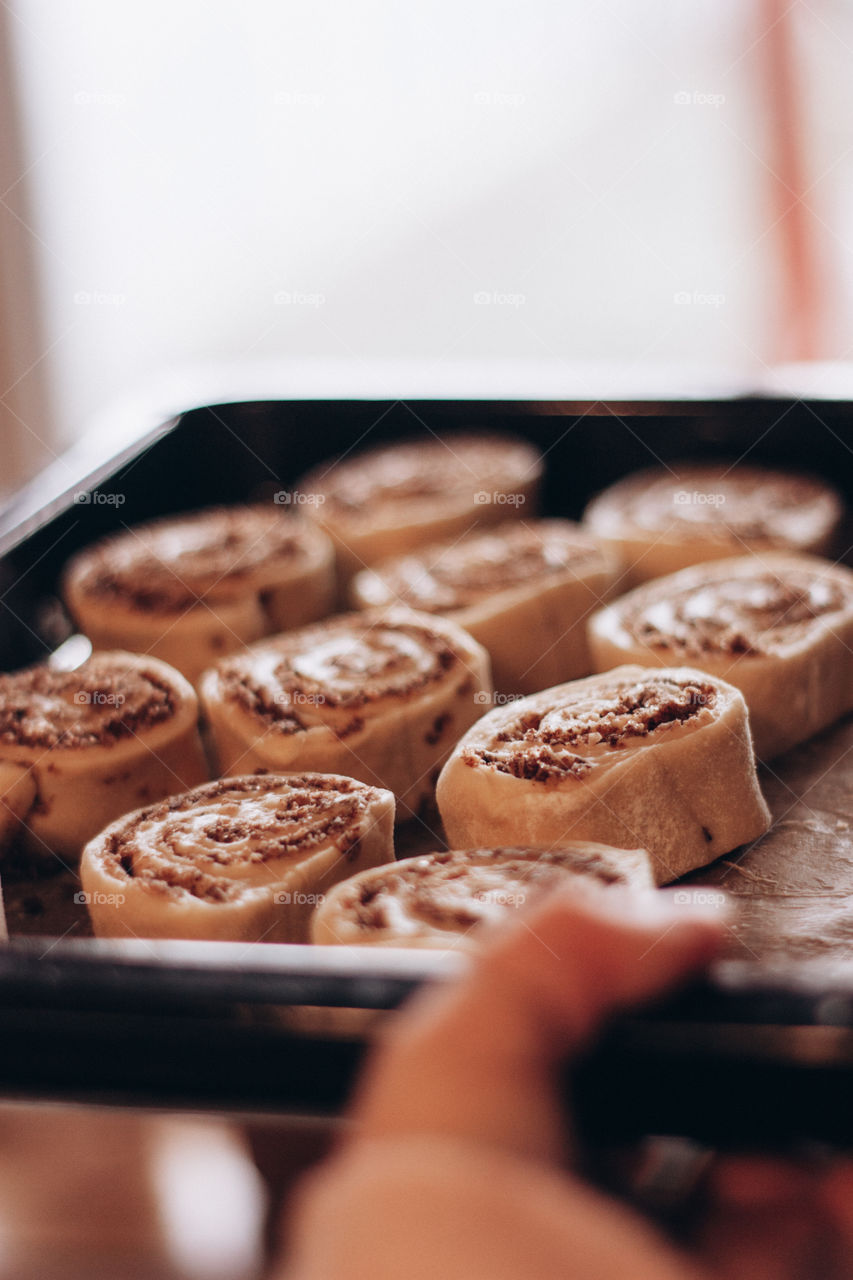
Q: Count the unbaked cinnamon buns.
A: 10